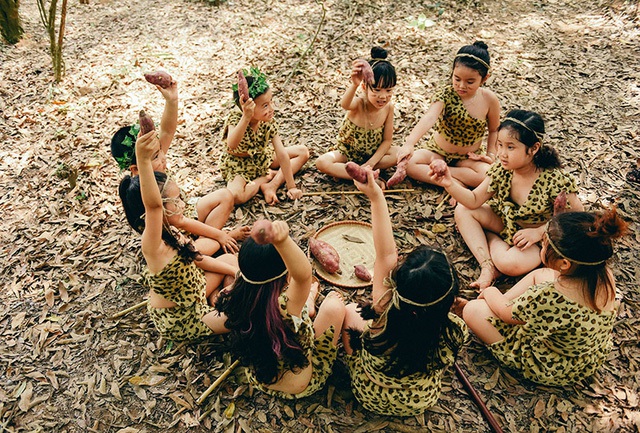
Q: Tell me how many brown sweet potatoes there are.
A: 11